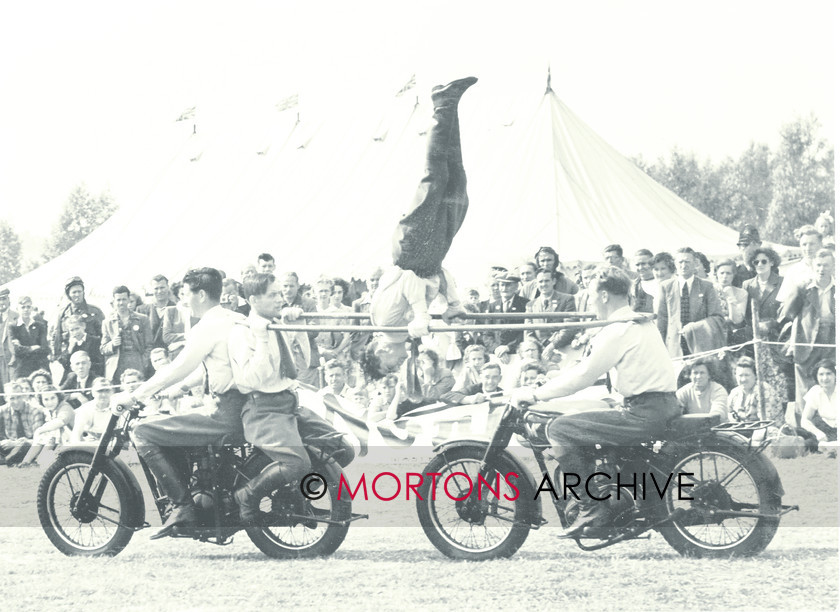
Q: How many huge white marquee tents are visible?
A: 1